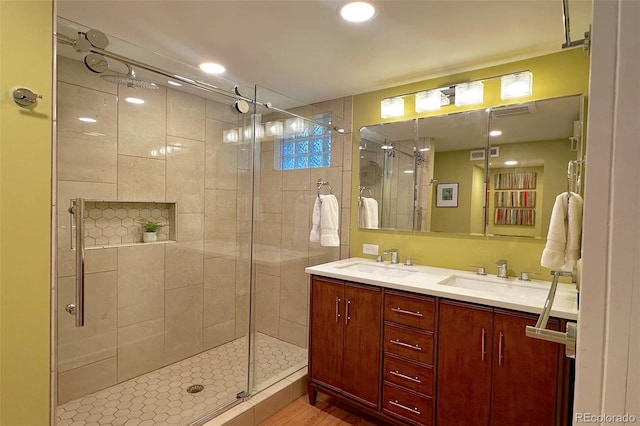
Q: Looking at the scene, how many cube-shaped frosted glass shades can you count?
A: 4